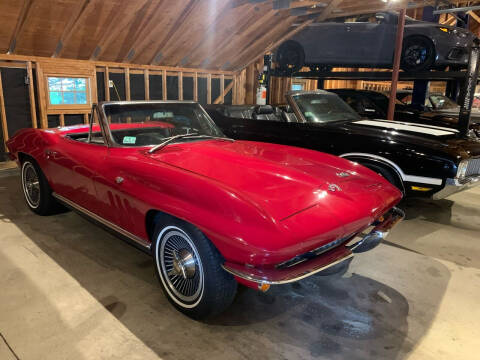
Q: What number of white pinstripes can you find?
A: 3